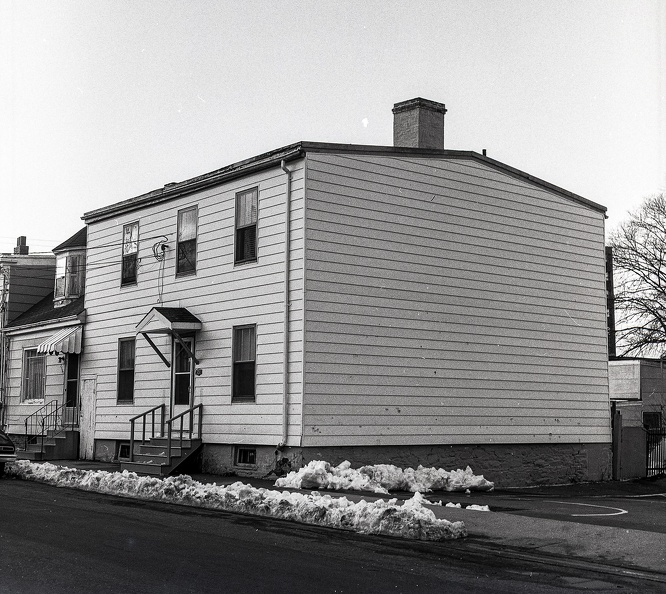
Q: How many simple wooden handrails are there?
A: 2